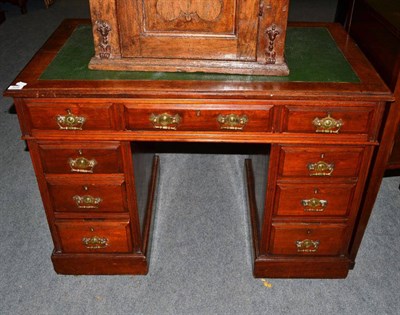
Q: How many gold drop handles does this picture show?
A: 10